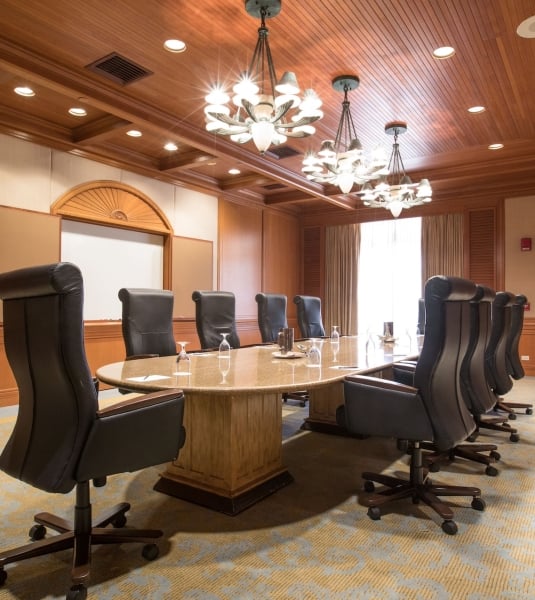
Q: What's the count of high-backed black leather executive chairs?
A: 10